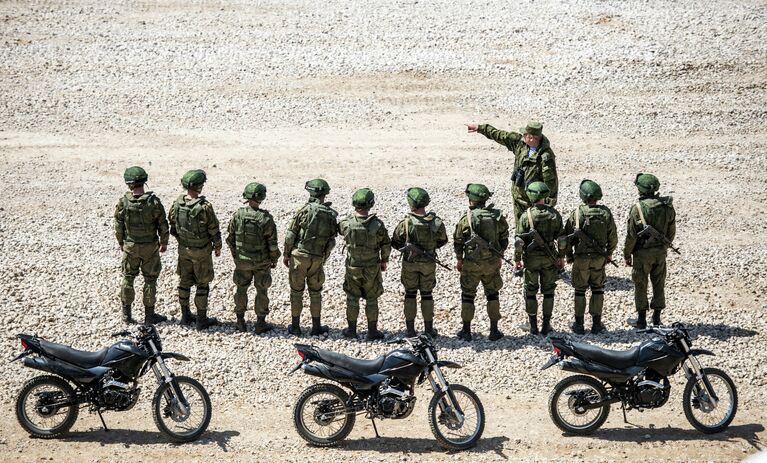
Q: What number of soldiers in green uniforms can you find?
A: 11